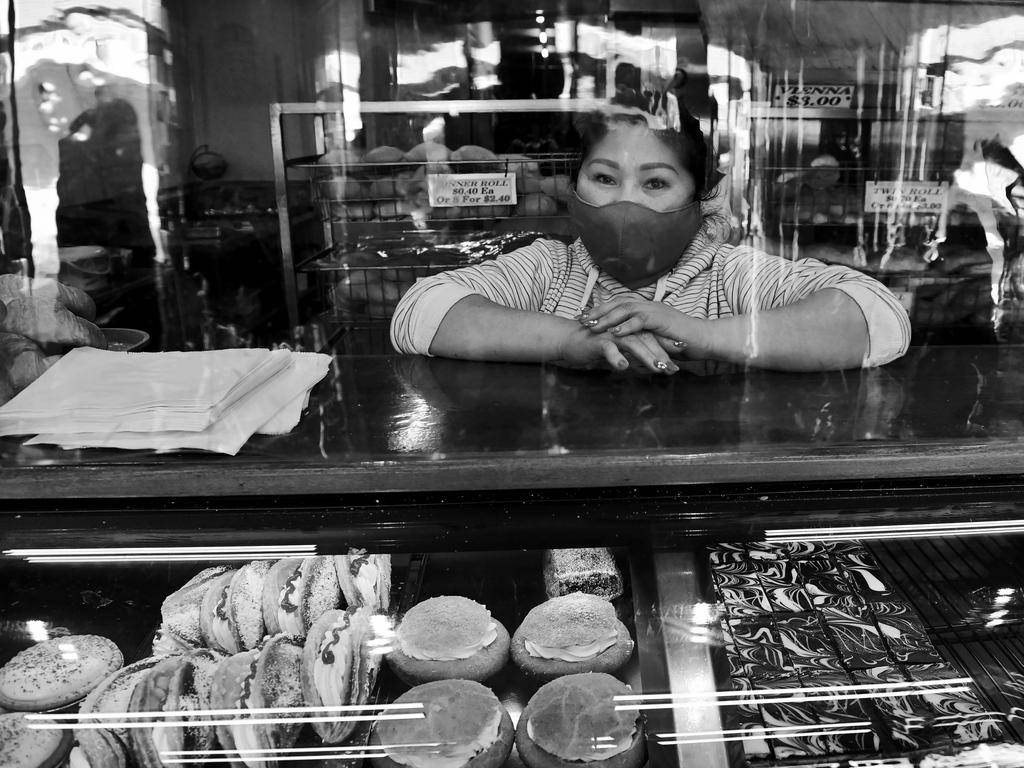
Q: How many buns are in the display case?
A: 4